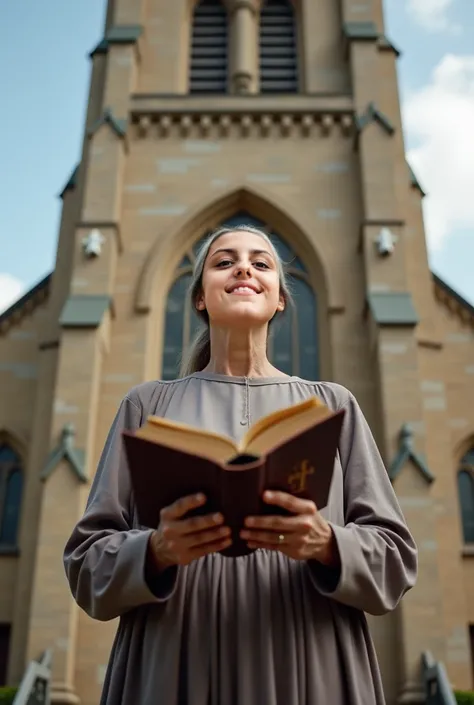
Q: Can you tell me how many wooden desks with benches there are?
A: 0